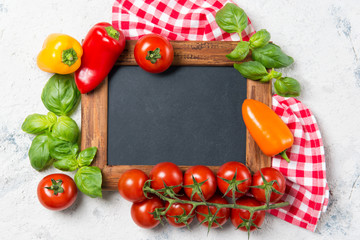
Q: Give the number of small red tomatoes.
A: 9